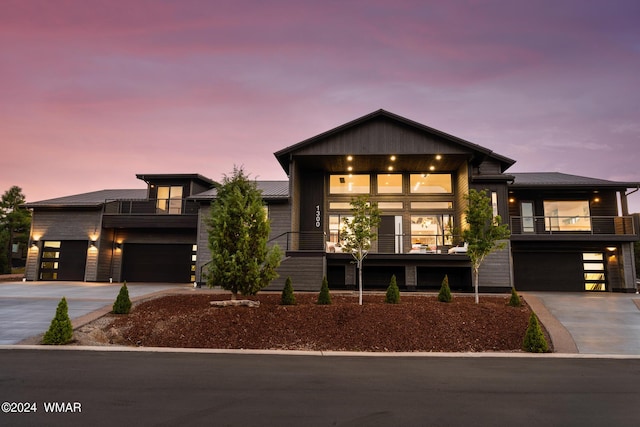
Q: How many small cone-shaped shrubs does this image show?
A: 8